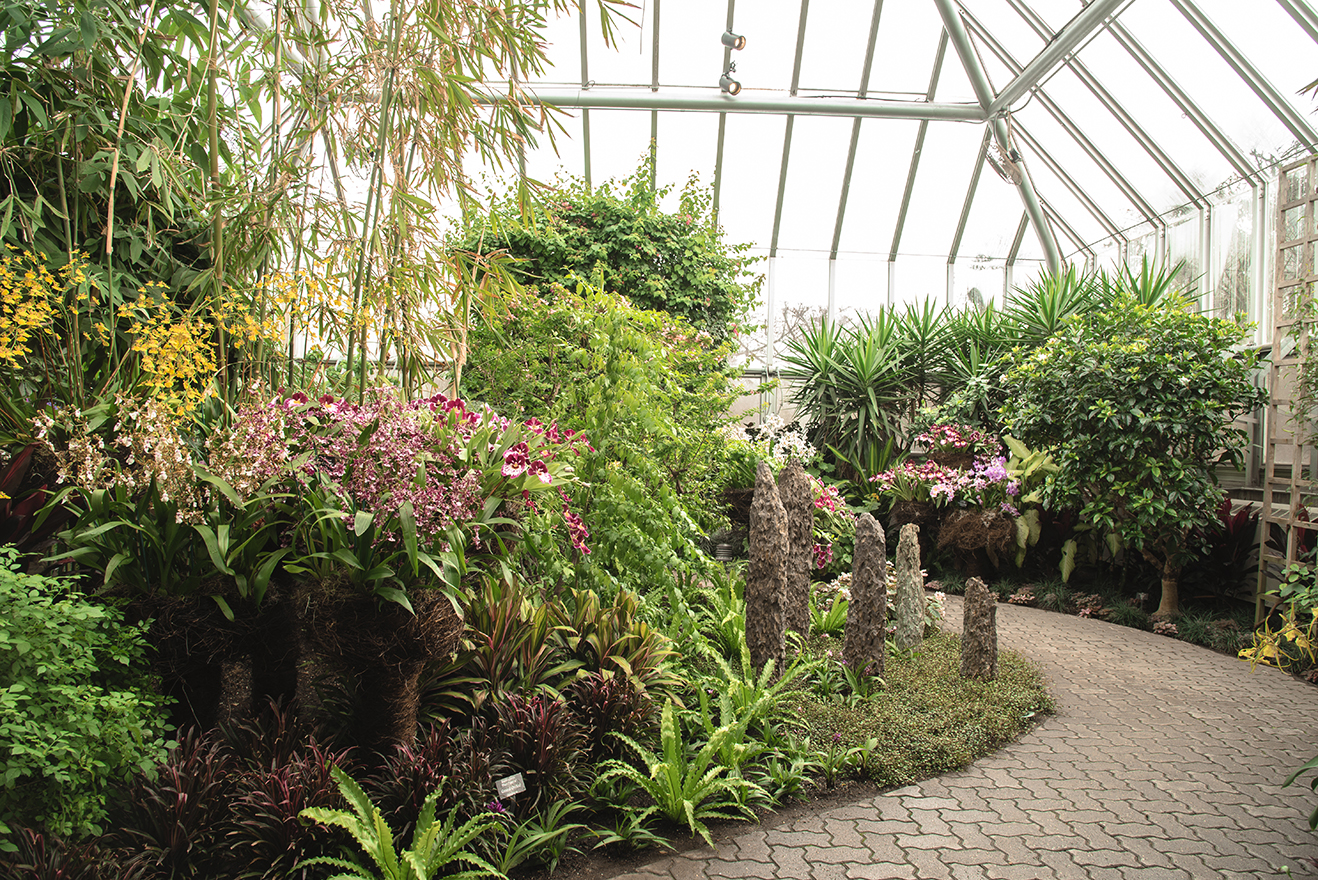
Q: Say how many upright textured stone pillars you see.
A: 5